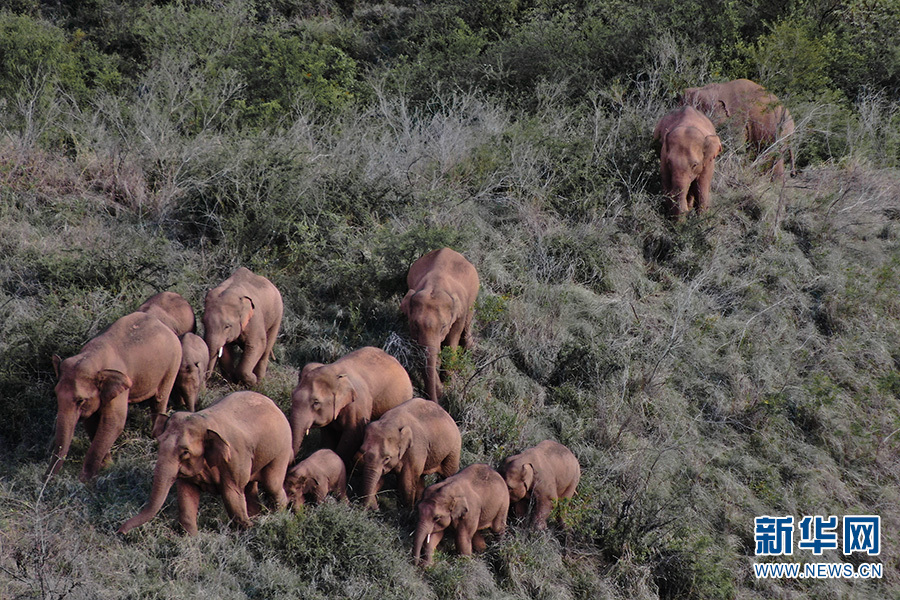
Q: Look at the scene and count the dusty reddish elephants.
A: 13